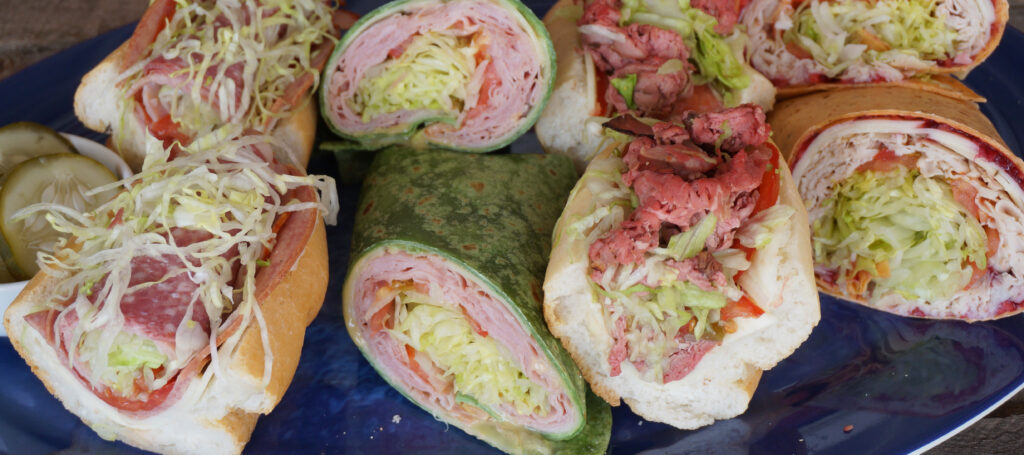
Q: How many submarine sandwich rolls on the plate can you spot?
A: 4